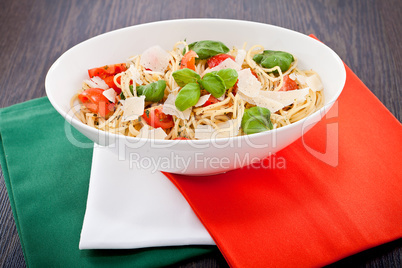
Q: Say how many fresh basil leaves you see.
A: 8